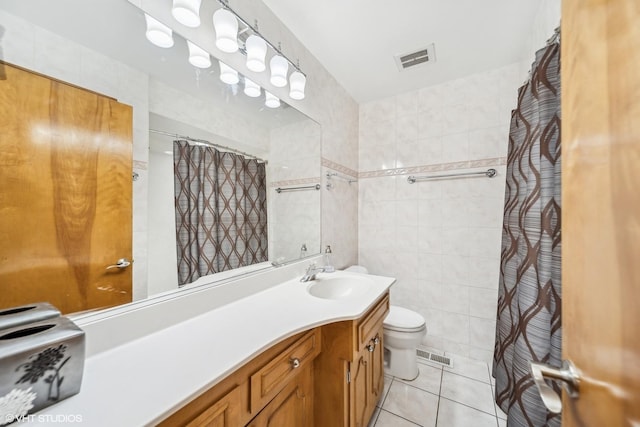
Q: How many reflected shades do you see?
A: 5